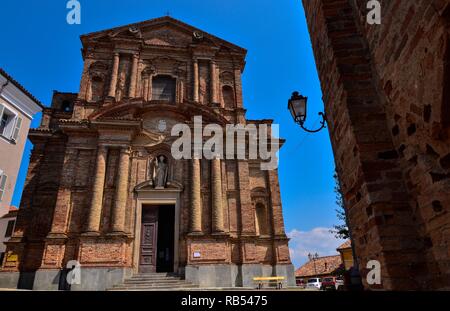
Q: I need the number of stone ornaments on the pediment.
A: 2